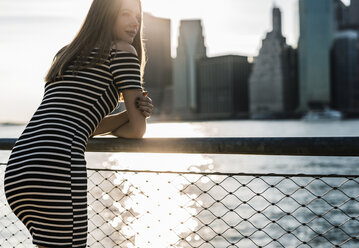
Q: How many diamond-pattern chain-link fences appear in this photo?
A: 1